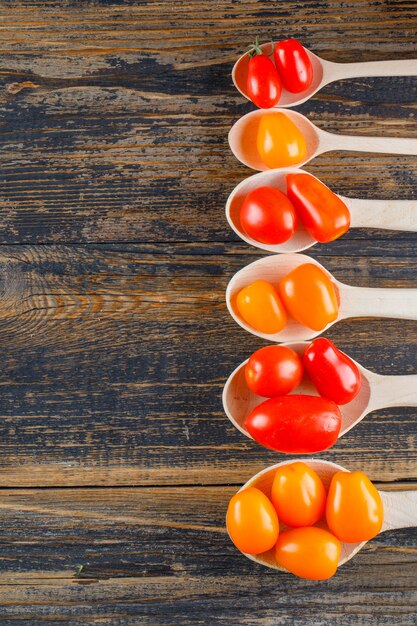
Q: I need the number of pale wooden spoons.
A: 6